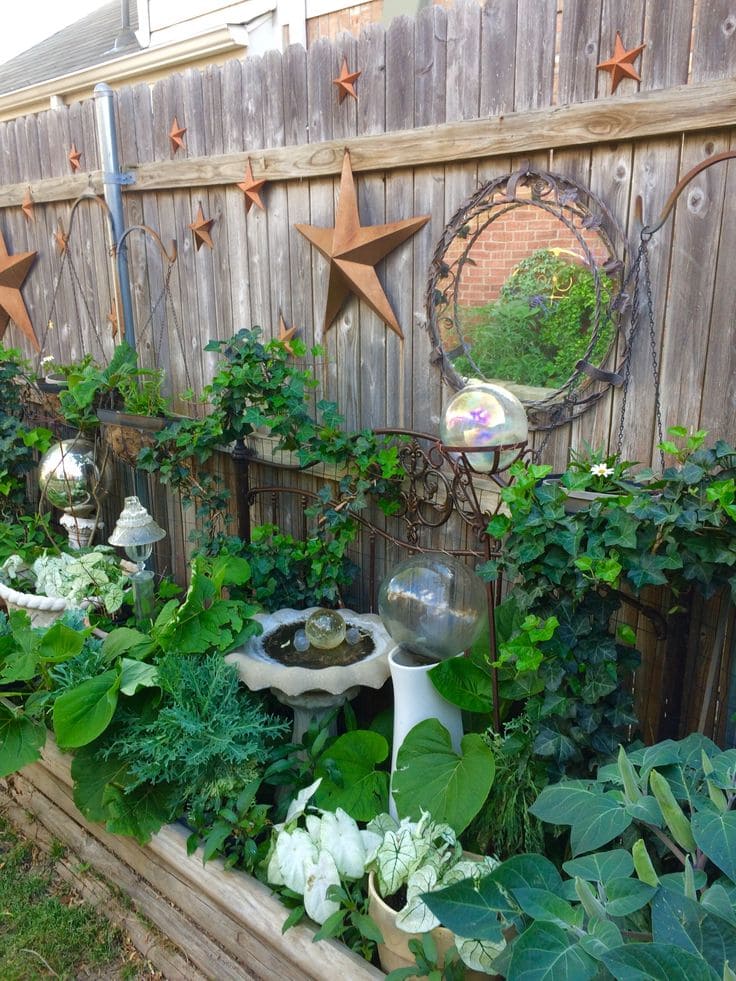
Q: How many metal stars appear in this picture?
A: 12